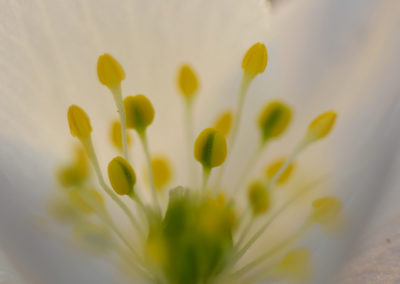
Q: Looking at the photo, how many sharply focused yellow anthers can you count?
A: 7